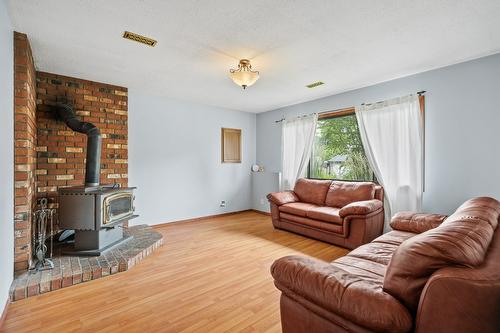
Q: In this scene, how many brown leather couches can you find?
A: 2